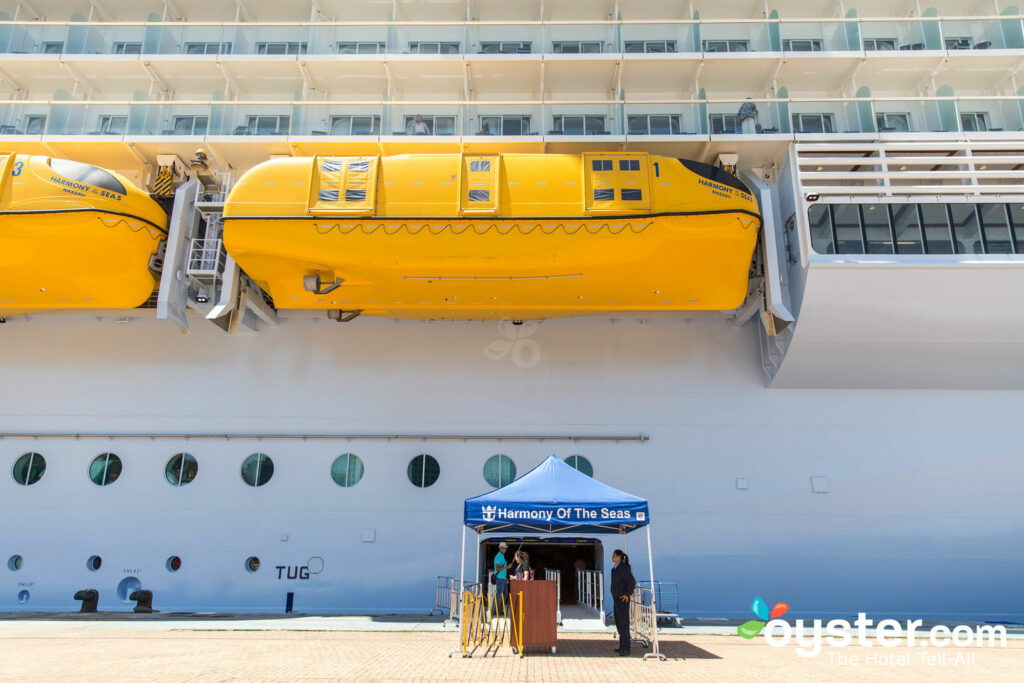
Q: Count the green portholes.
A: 8